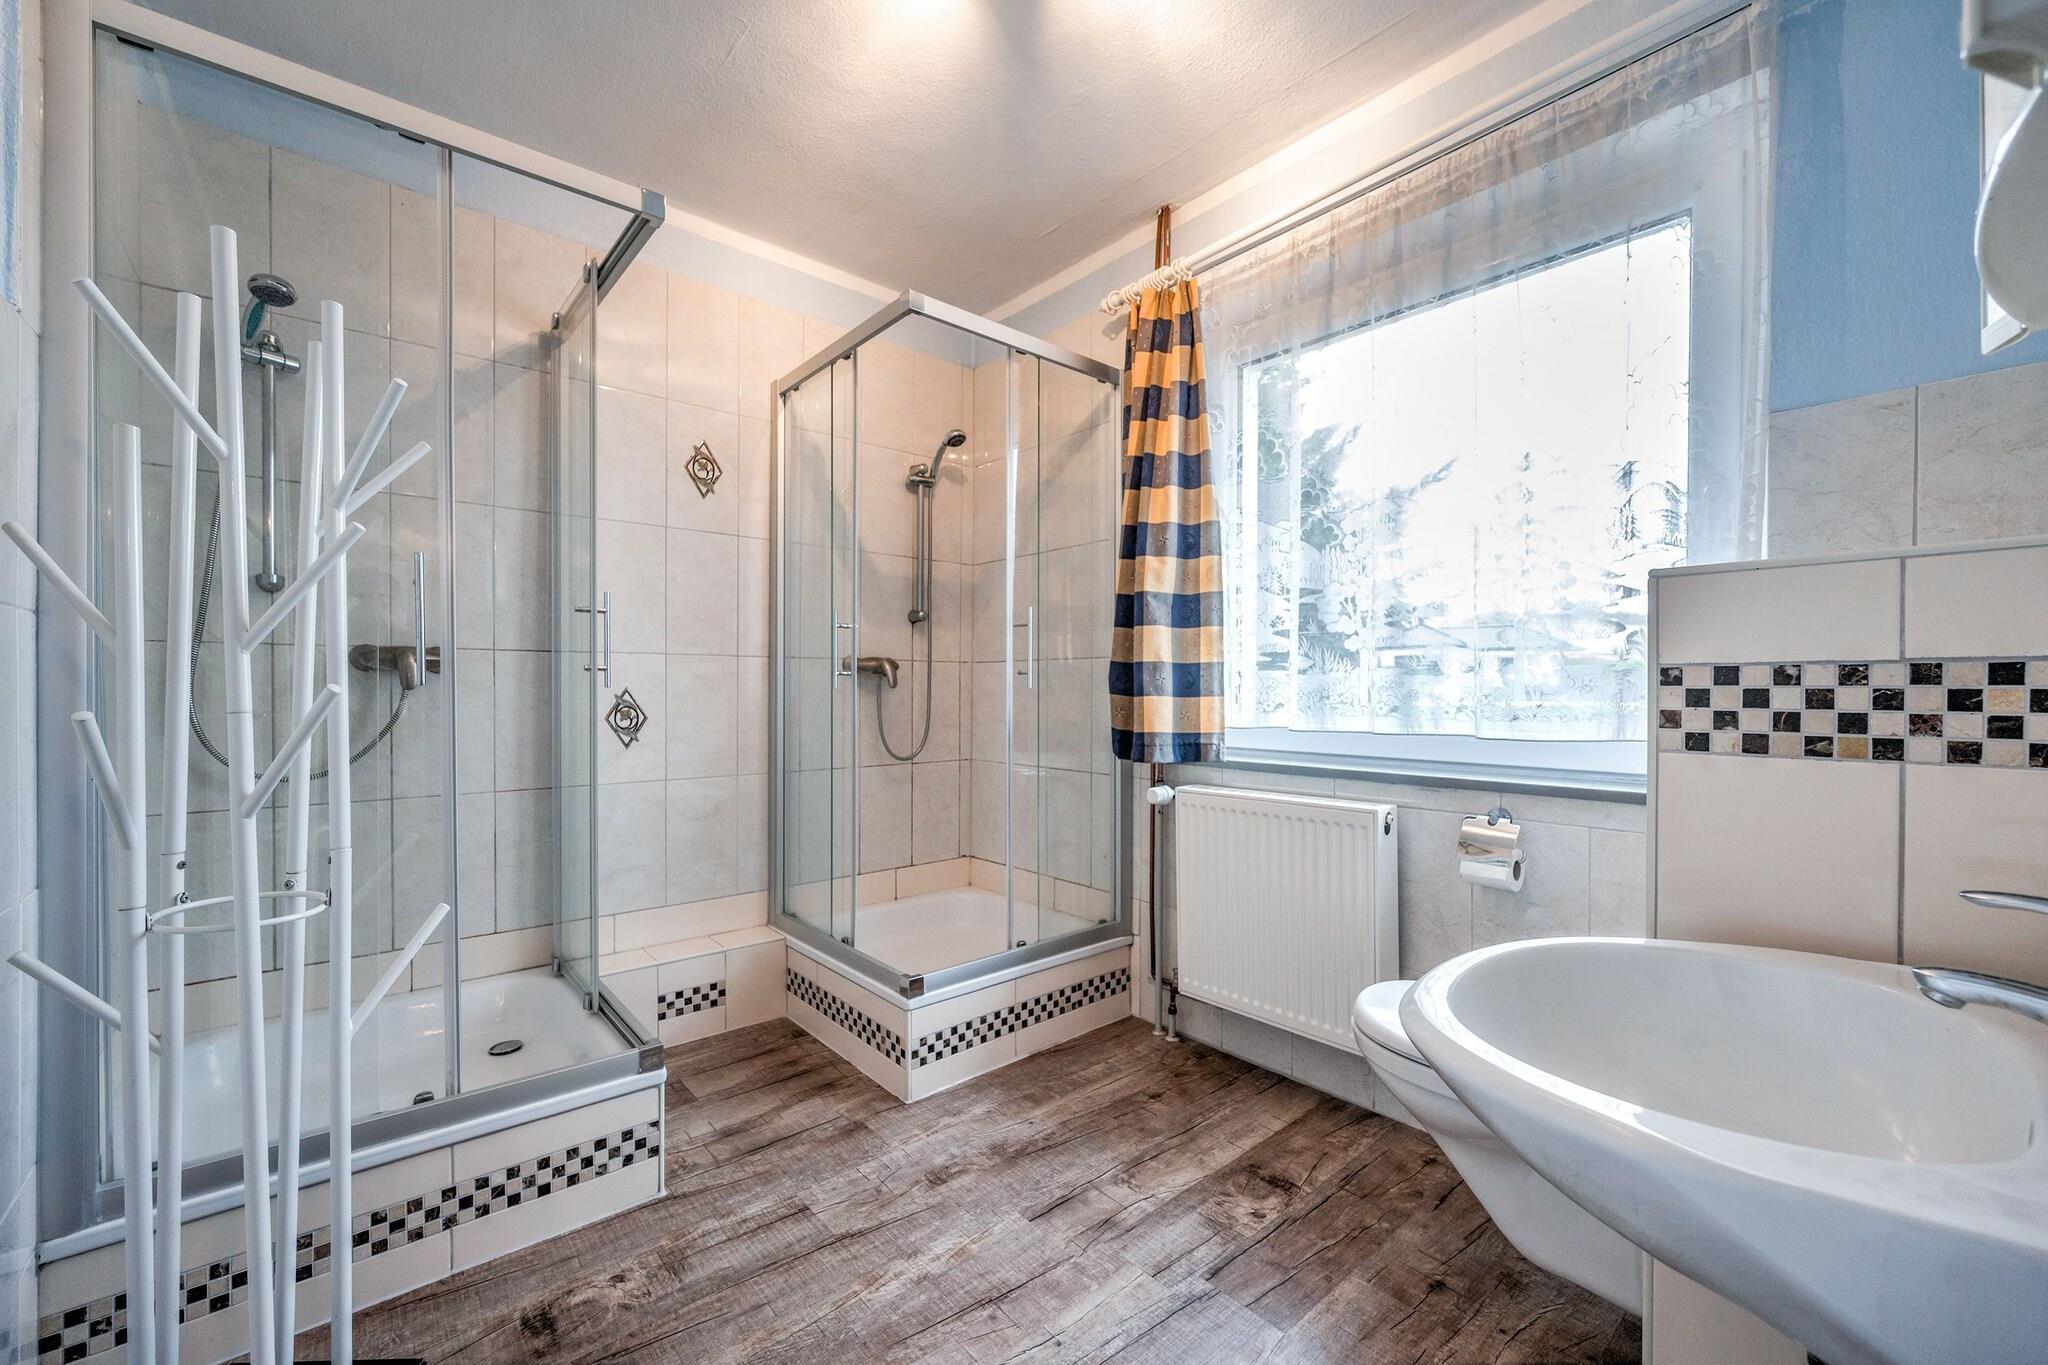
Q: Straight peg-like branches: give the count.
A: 9